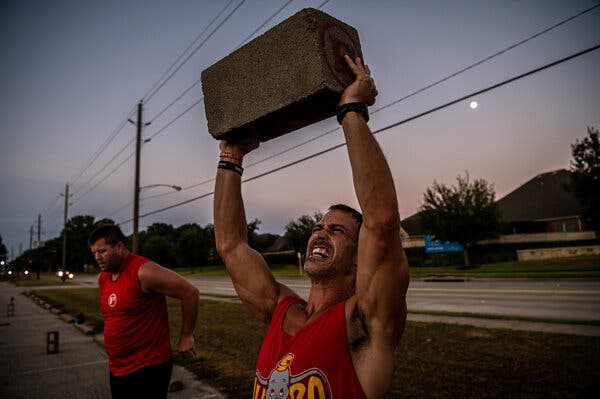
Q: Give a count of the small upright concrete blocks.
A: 2